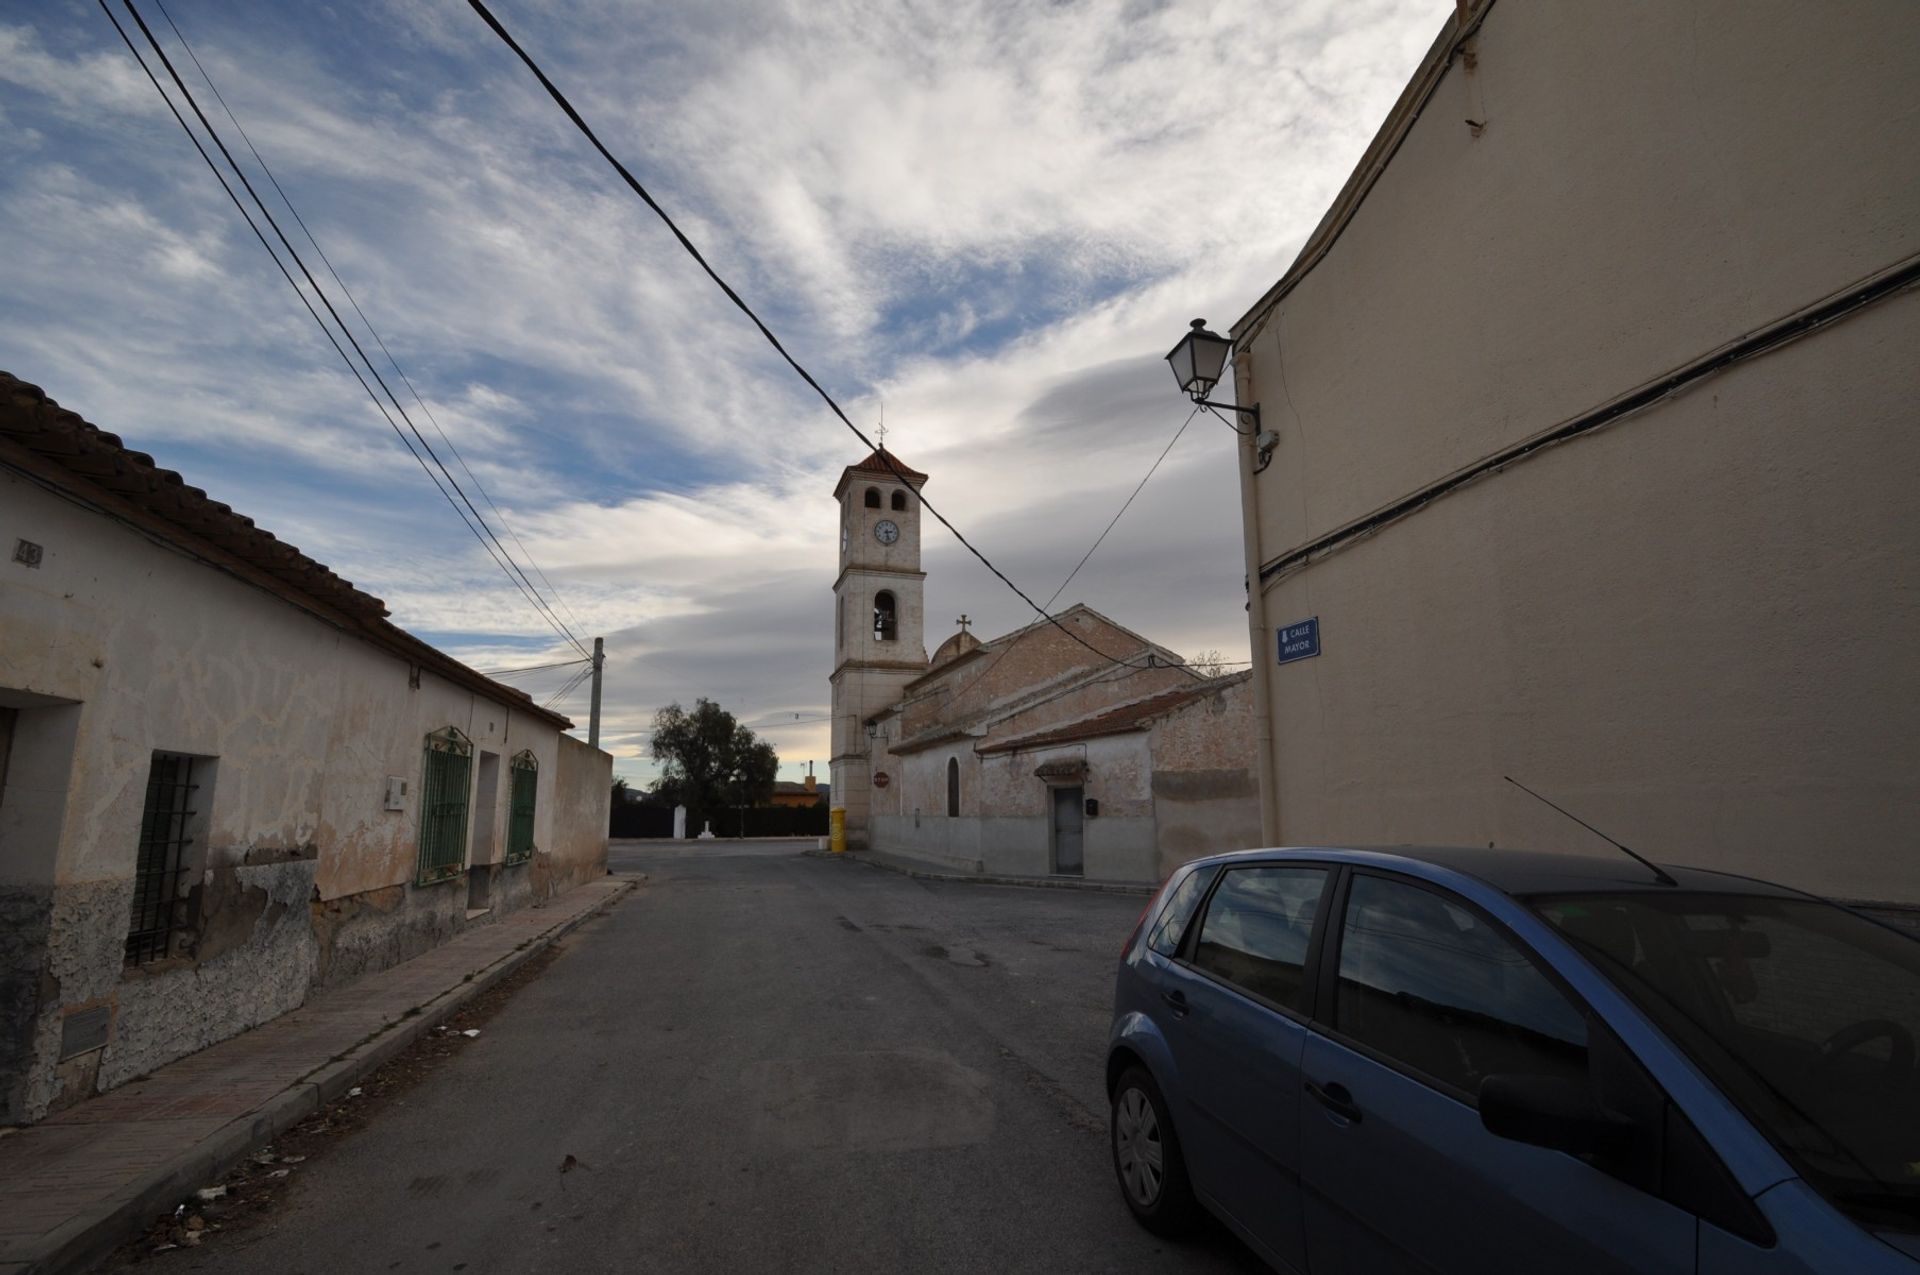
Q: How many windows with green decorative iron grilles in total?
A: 2